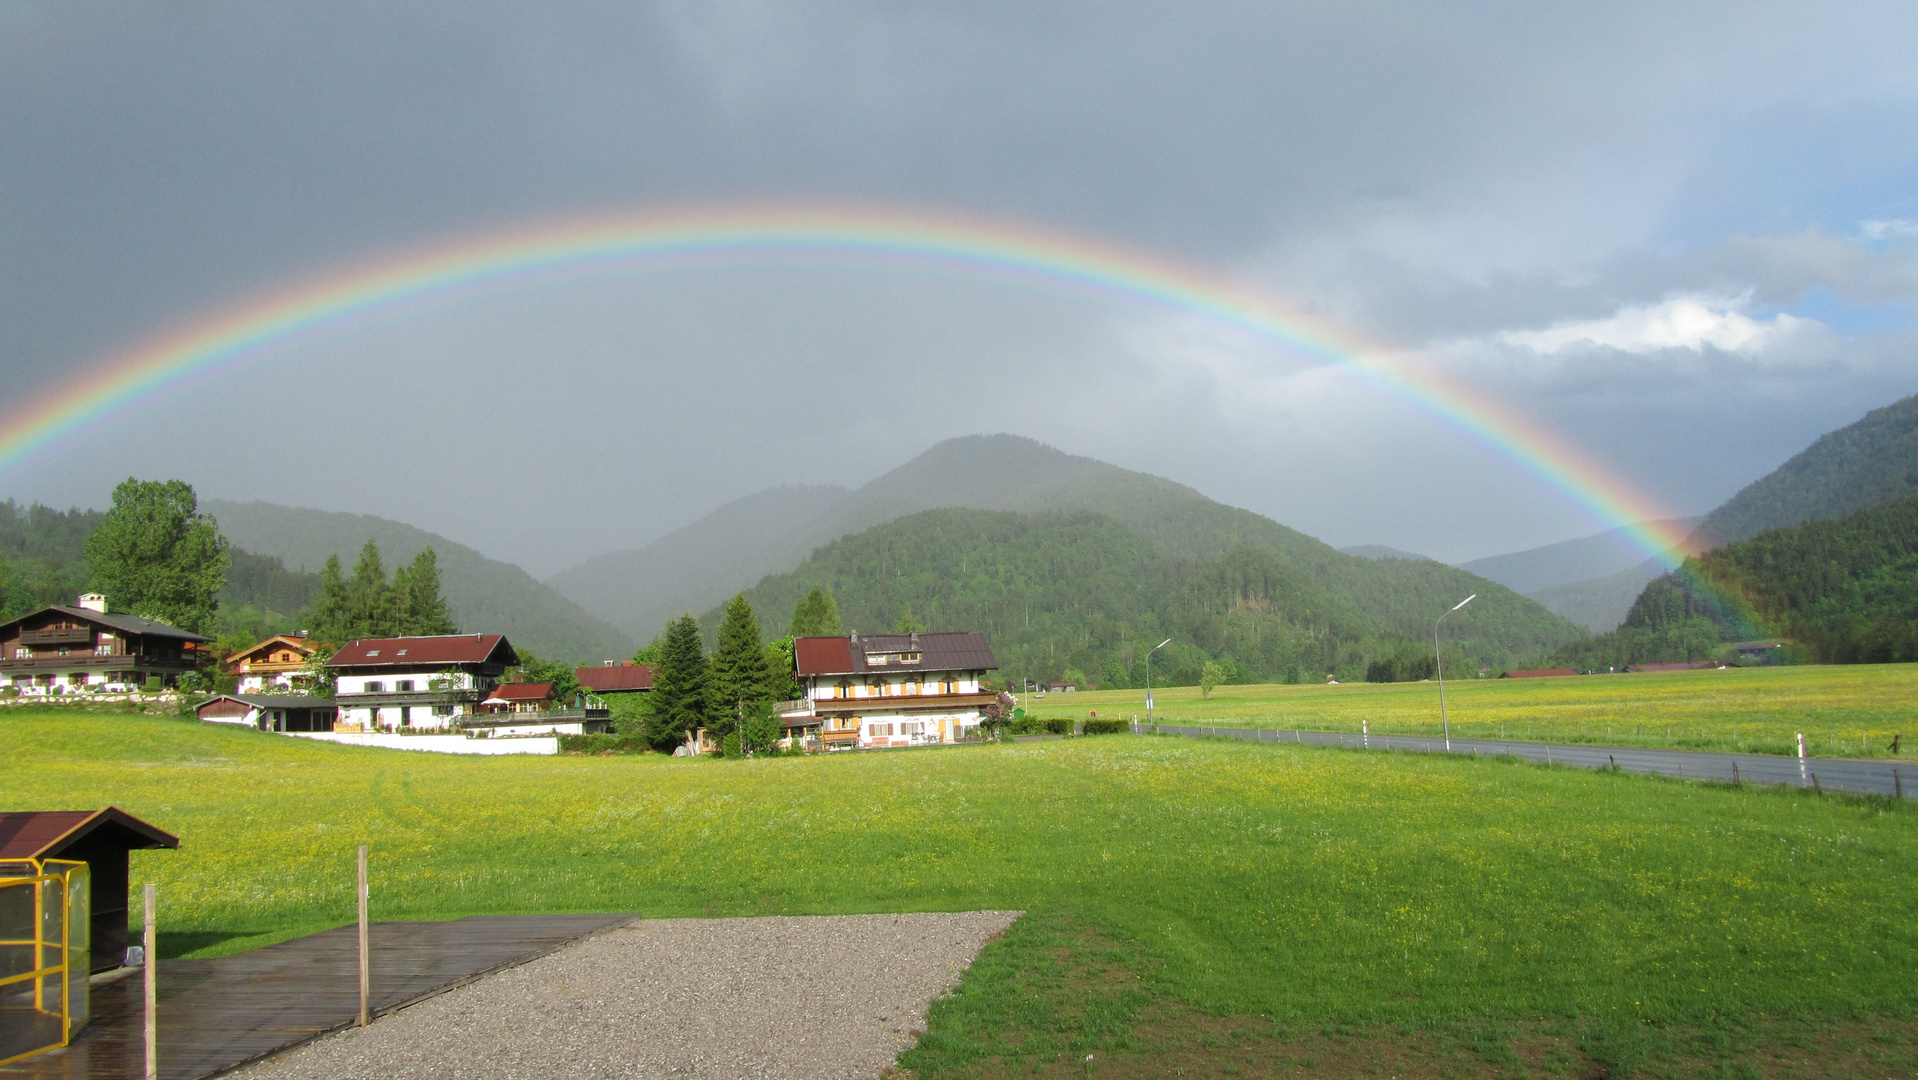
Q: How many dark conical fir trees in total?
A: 2